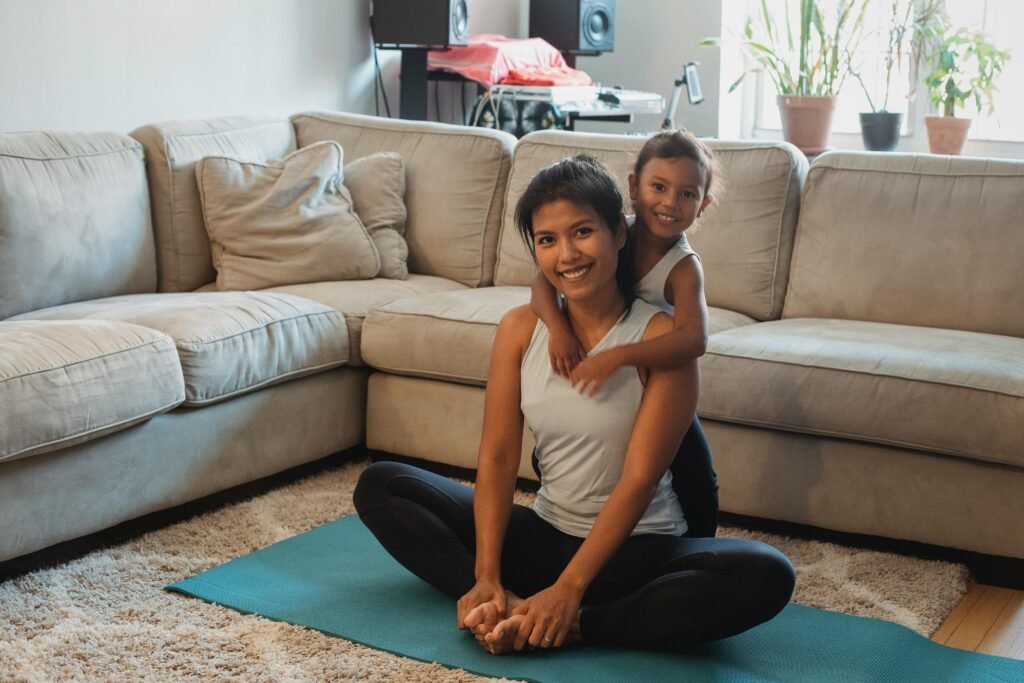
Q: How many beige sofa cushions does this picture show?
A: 12